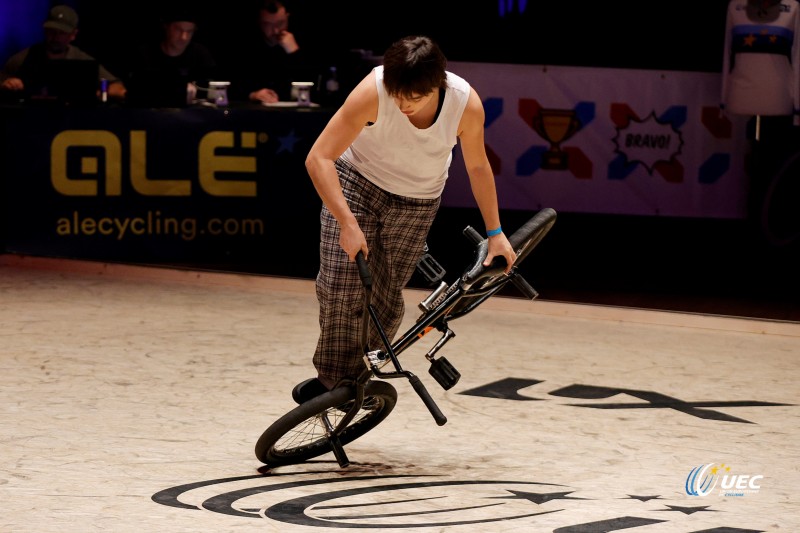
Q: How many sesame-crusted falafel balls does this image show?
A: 0